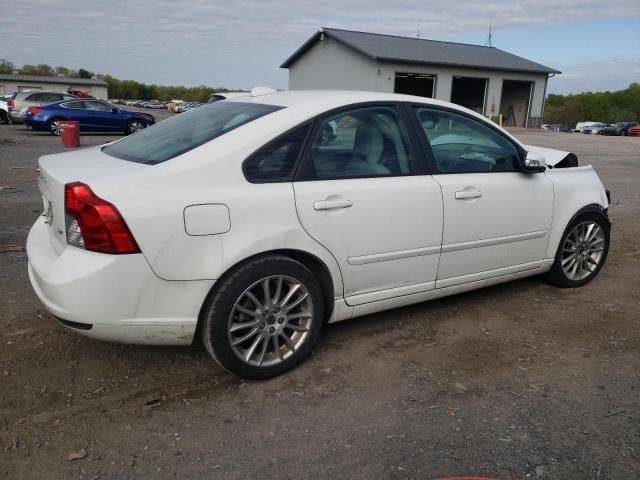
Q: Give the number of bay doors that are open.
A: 3